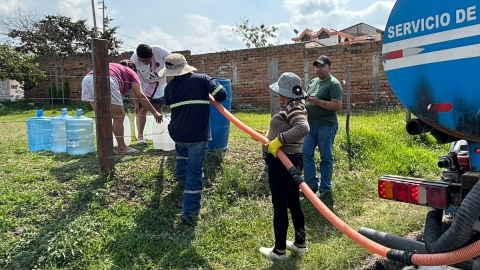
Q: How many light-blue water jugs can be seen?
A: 3